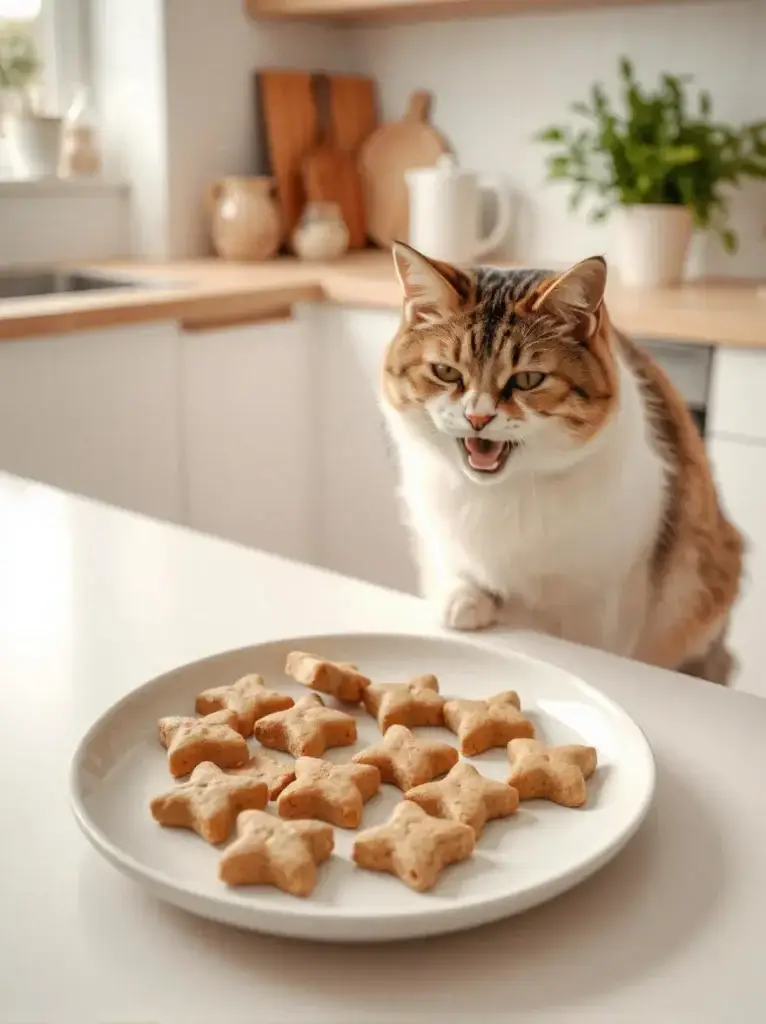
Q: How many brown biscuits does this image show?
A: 14